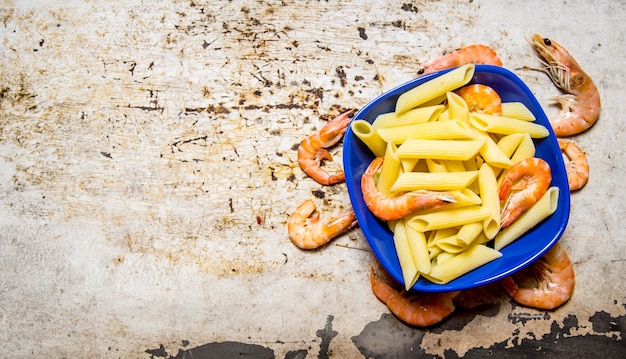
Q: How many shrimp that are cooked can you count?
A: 10